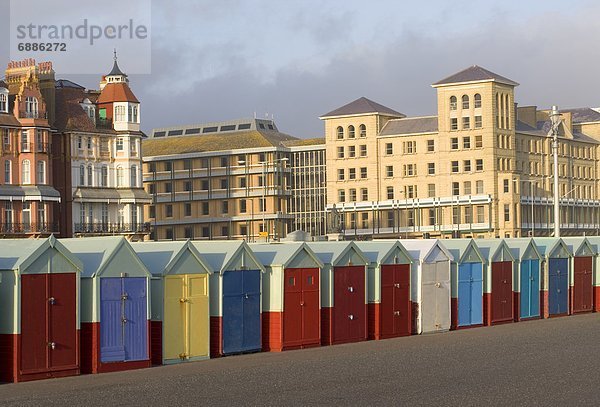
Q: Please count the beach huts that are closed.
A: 13